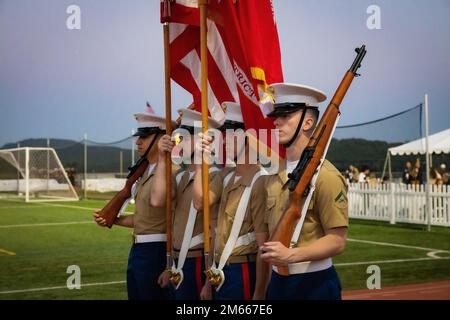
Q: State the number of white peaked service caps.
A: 4